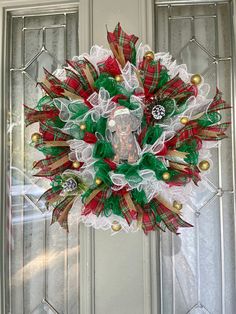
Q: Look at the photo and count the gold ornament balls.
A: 12